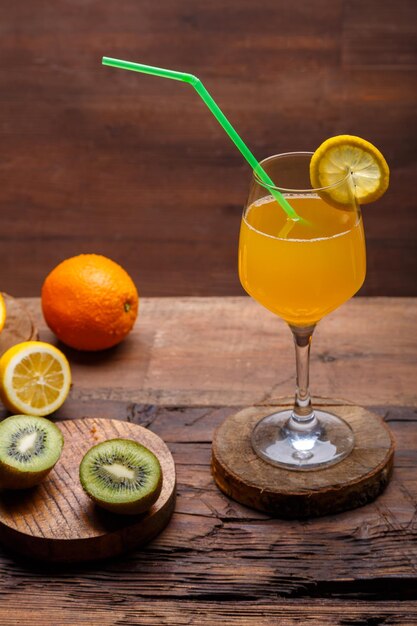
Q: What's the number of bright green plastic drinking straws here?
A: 1